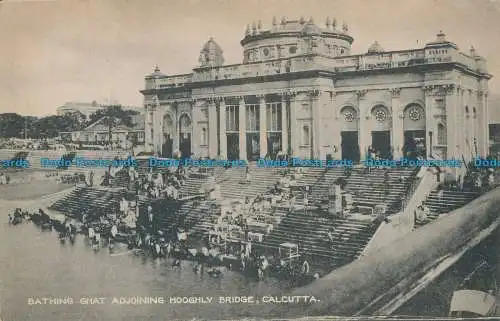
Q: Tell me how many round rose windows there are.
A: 3